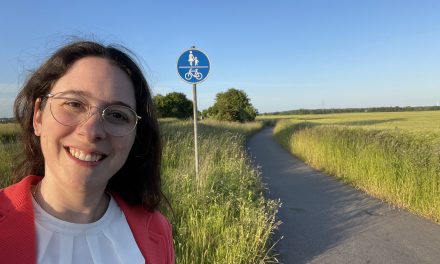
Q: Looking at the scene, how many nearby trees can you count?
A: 2